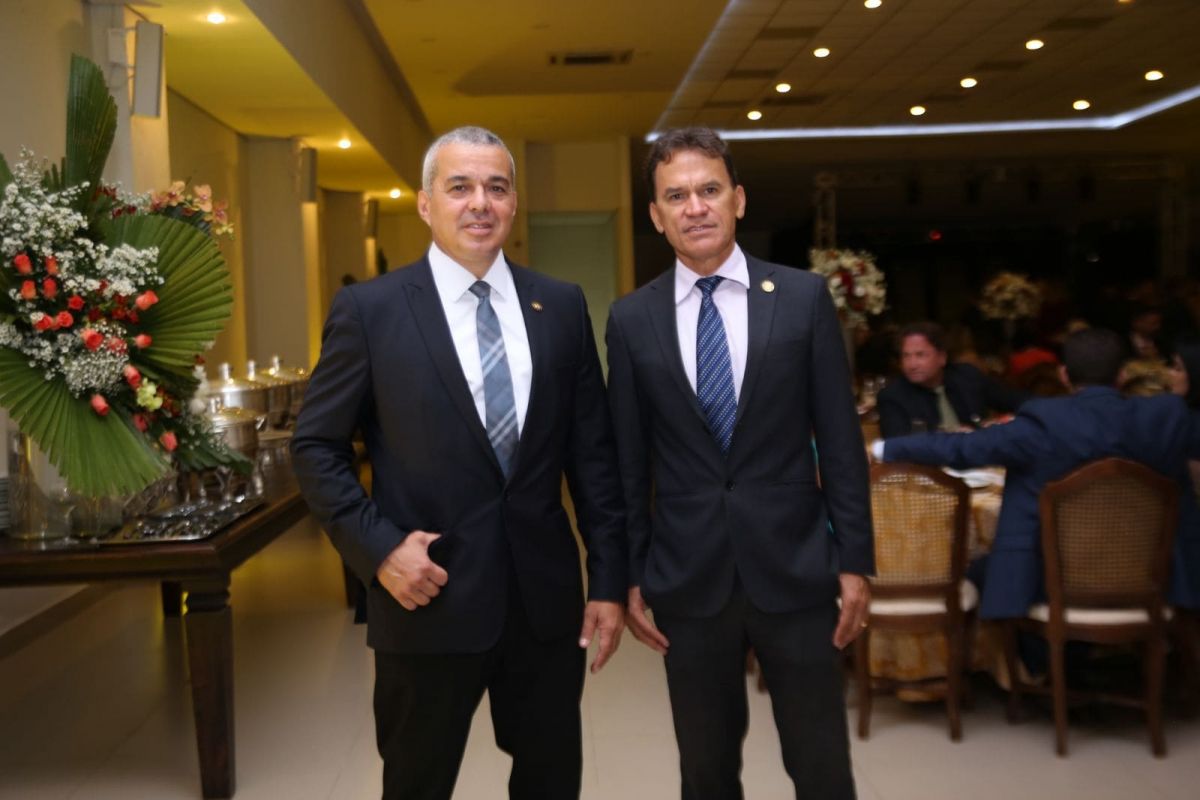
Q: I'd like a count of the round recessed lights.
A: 12